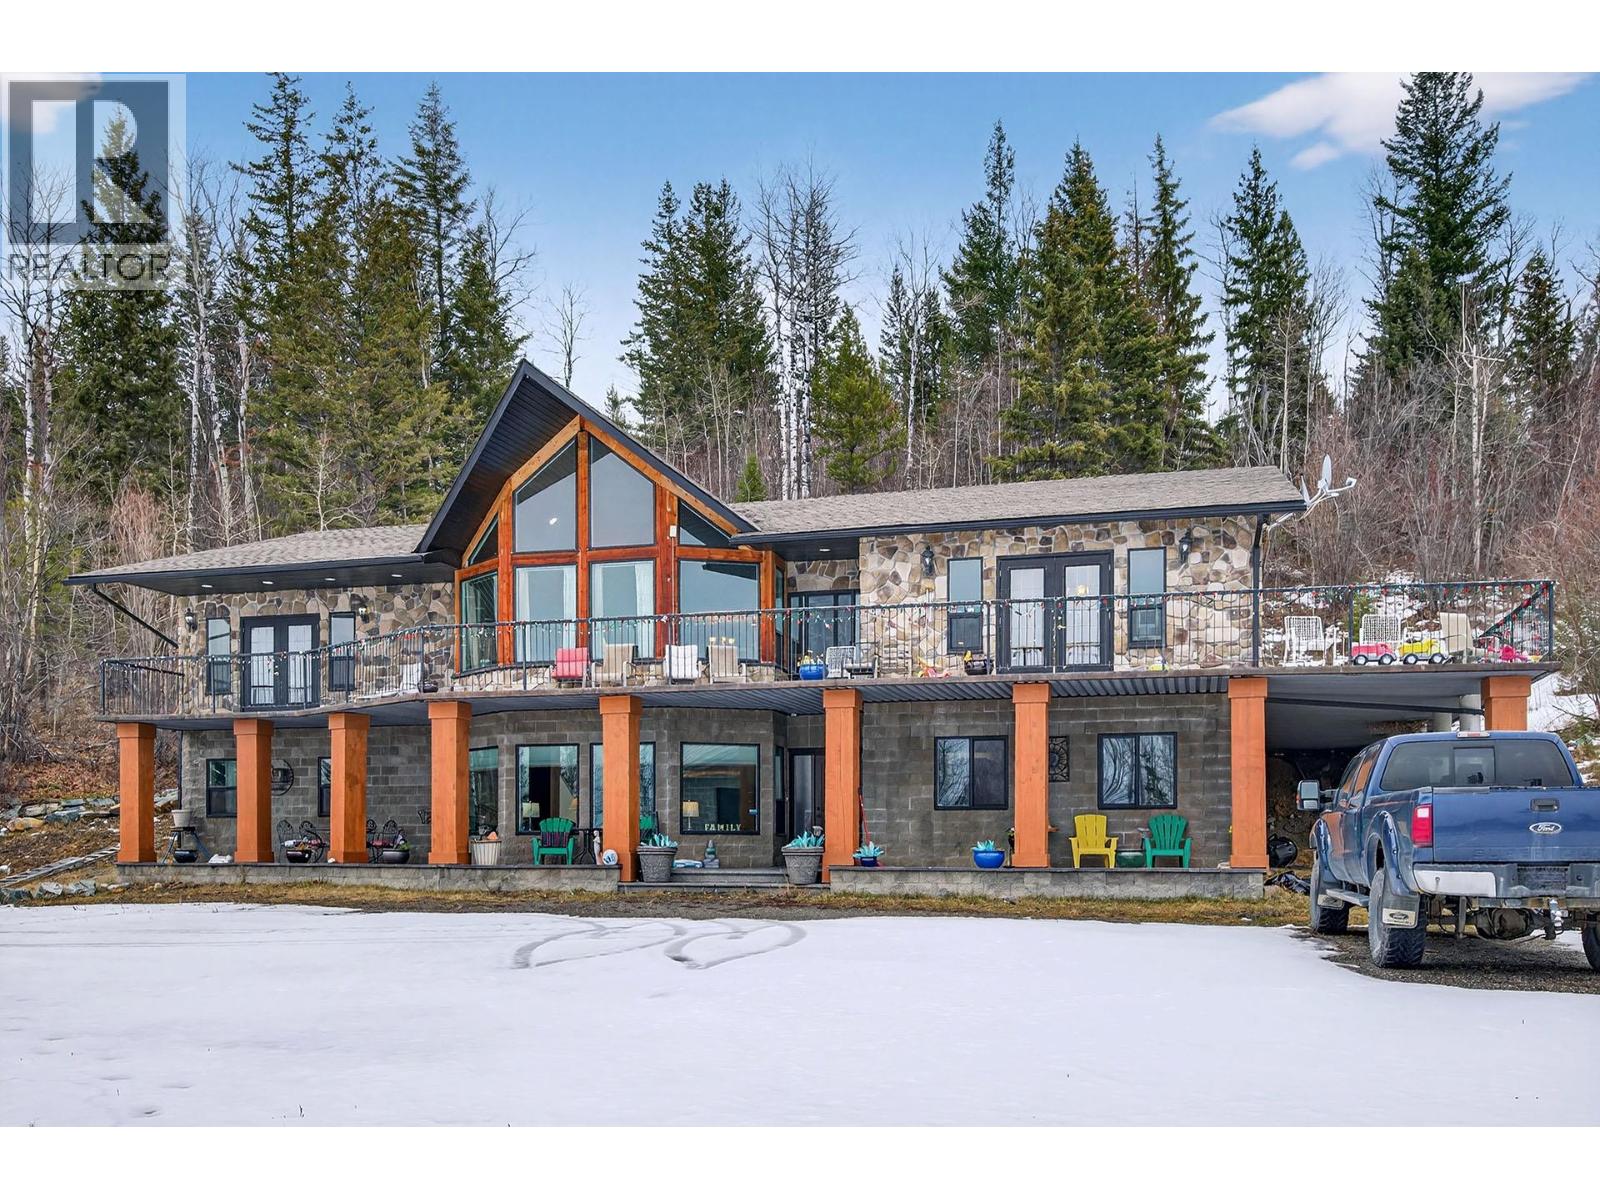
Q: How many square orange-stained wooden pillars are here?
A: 9